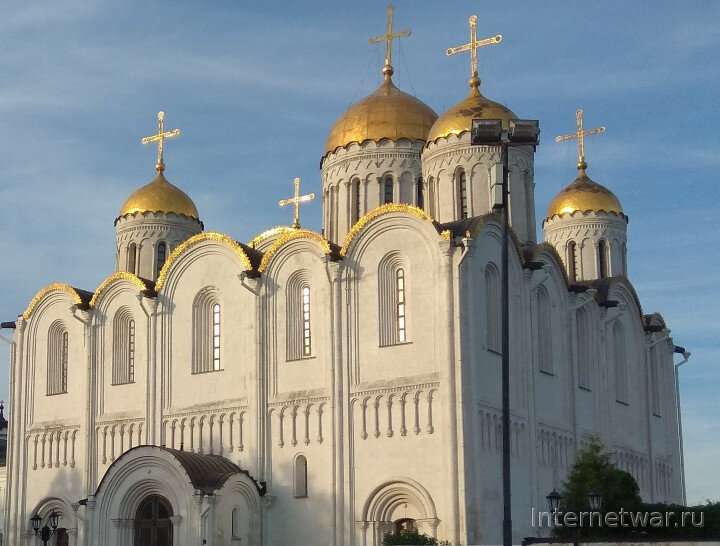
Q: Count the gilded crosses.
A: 5